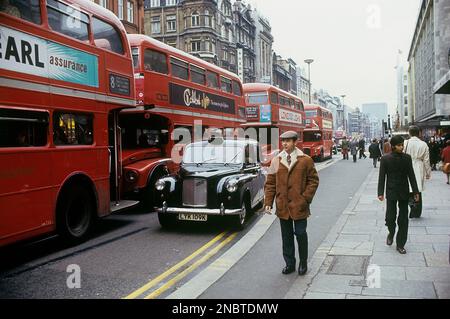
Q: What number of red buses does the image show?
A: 4